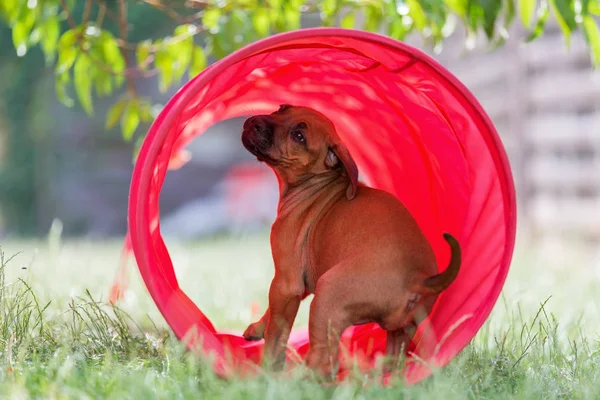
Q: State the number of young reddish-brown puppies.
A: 1